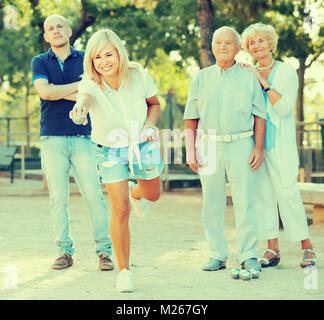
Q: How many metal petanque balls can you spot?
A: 5